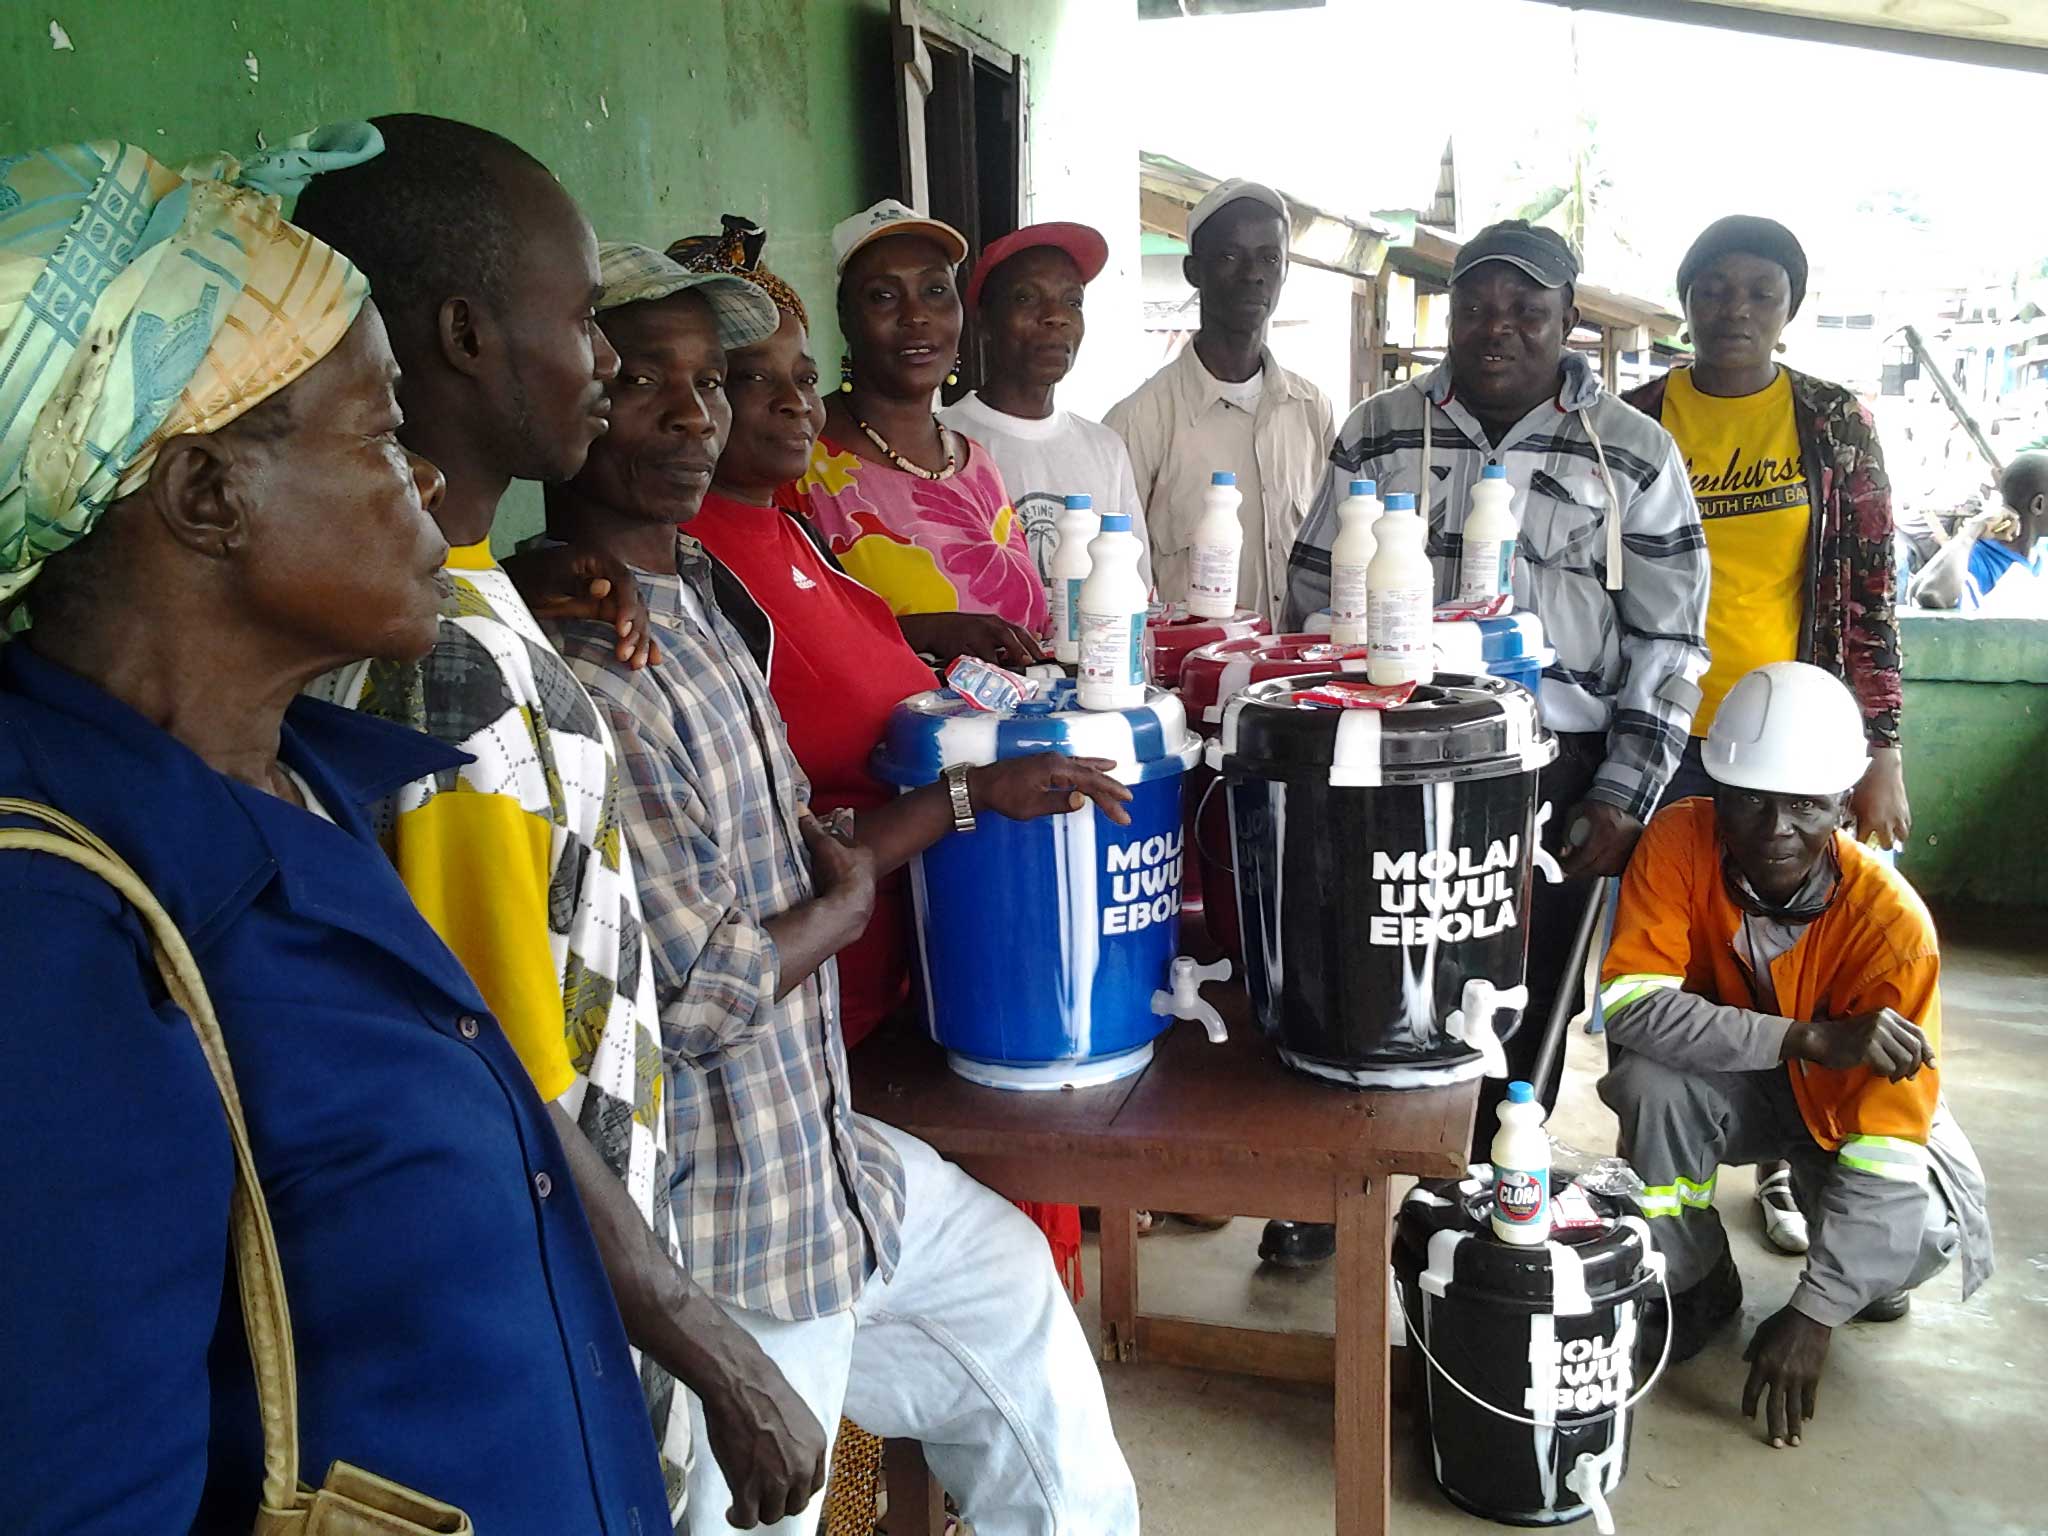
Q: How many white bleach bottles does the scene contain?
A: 7